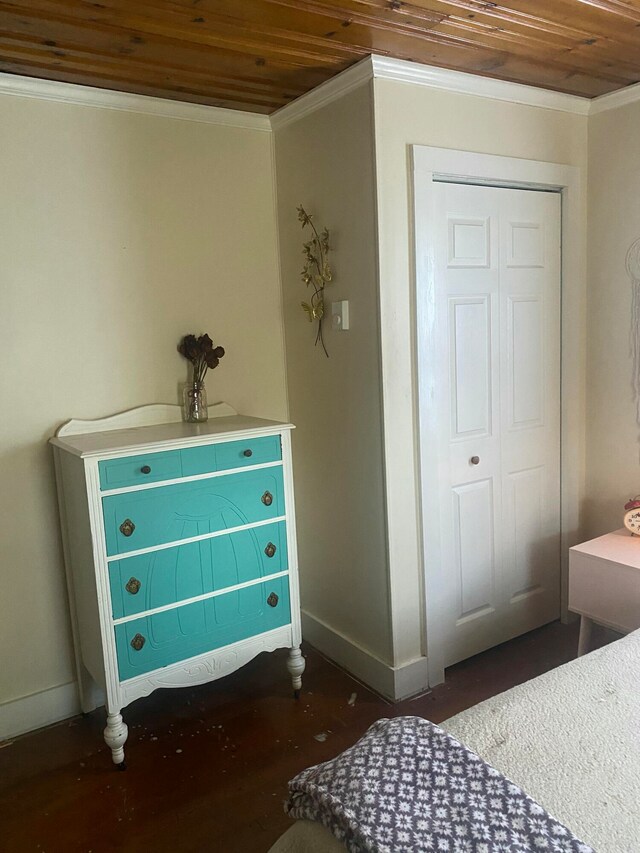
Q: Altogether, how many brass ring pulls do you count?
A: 6